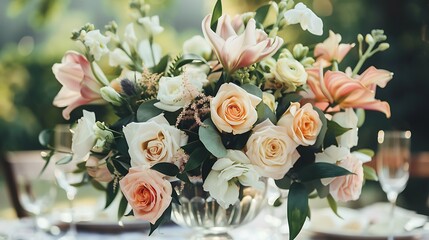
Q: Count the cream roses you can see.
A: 2